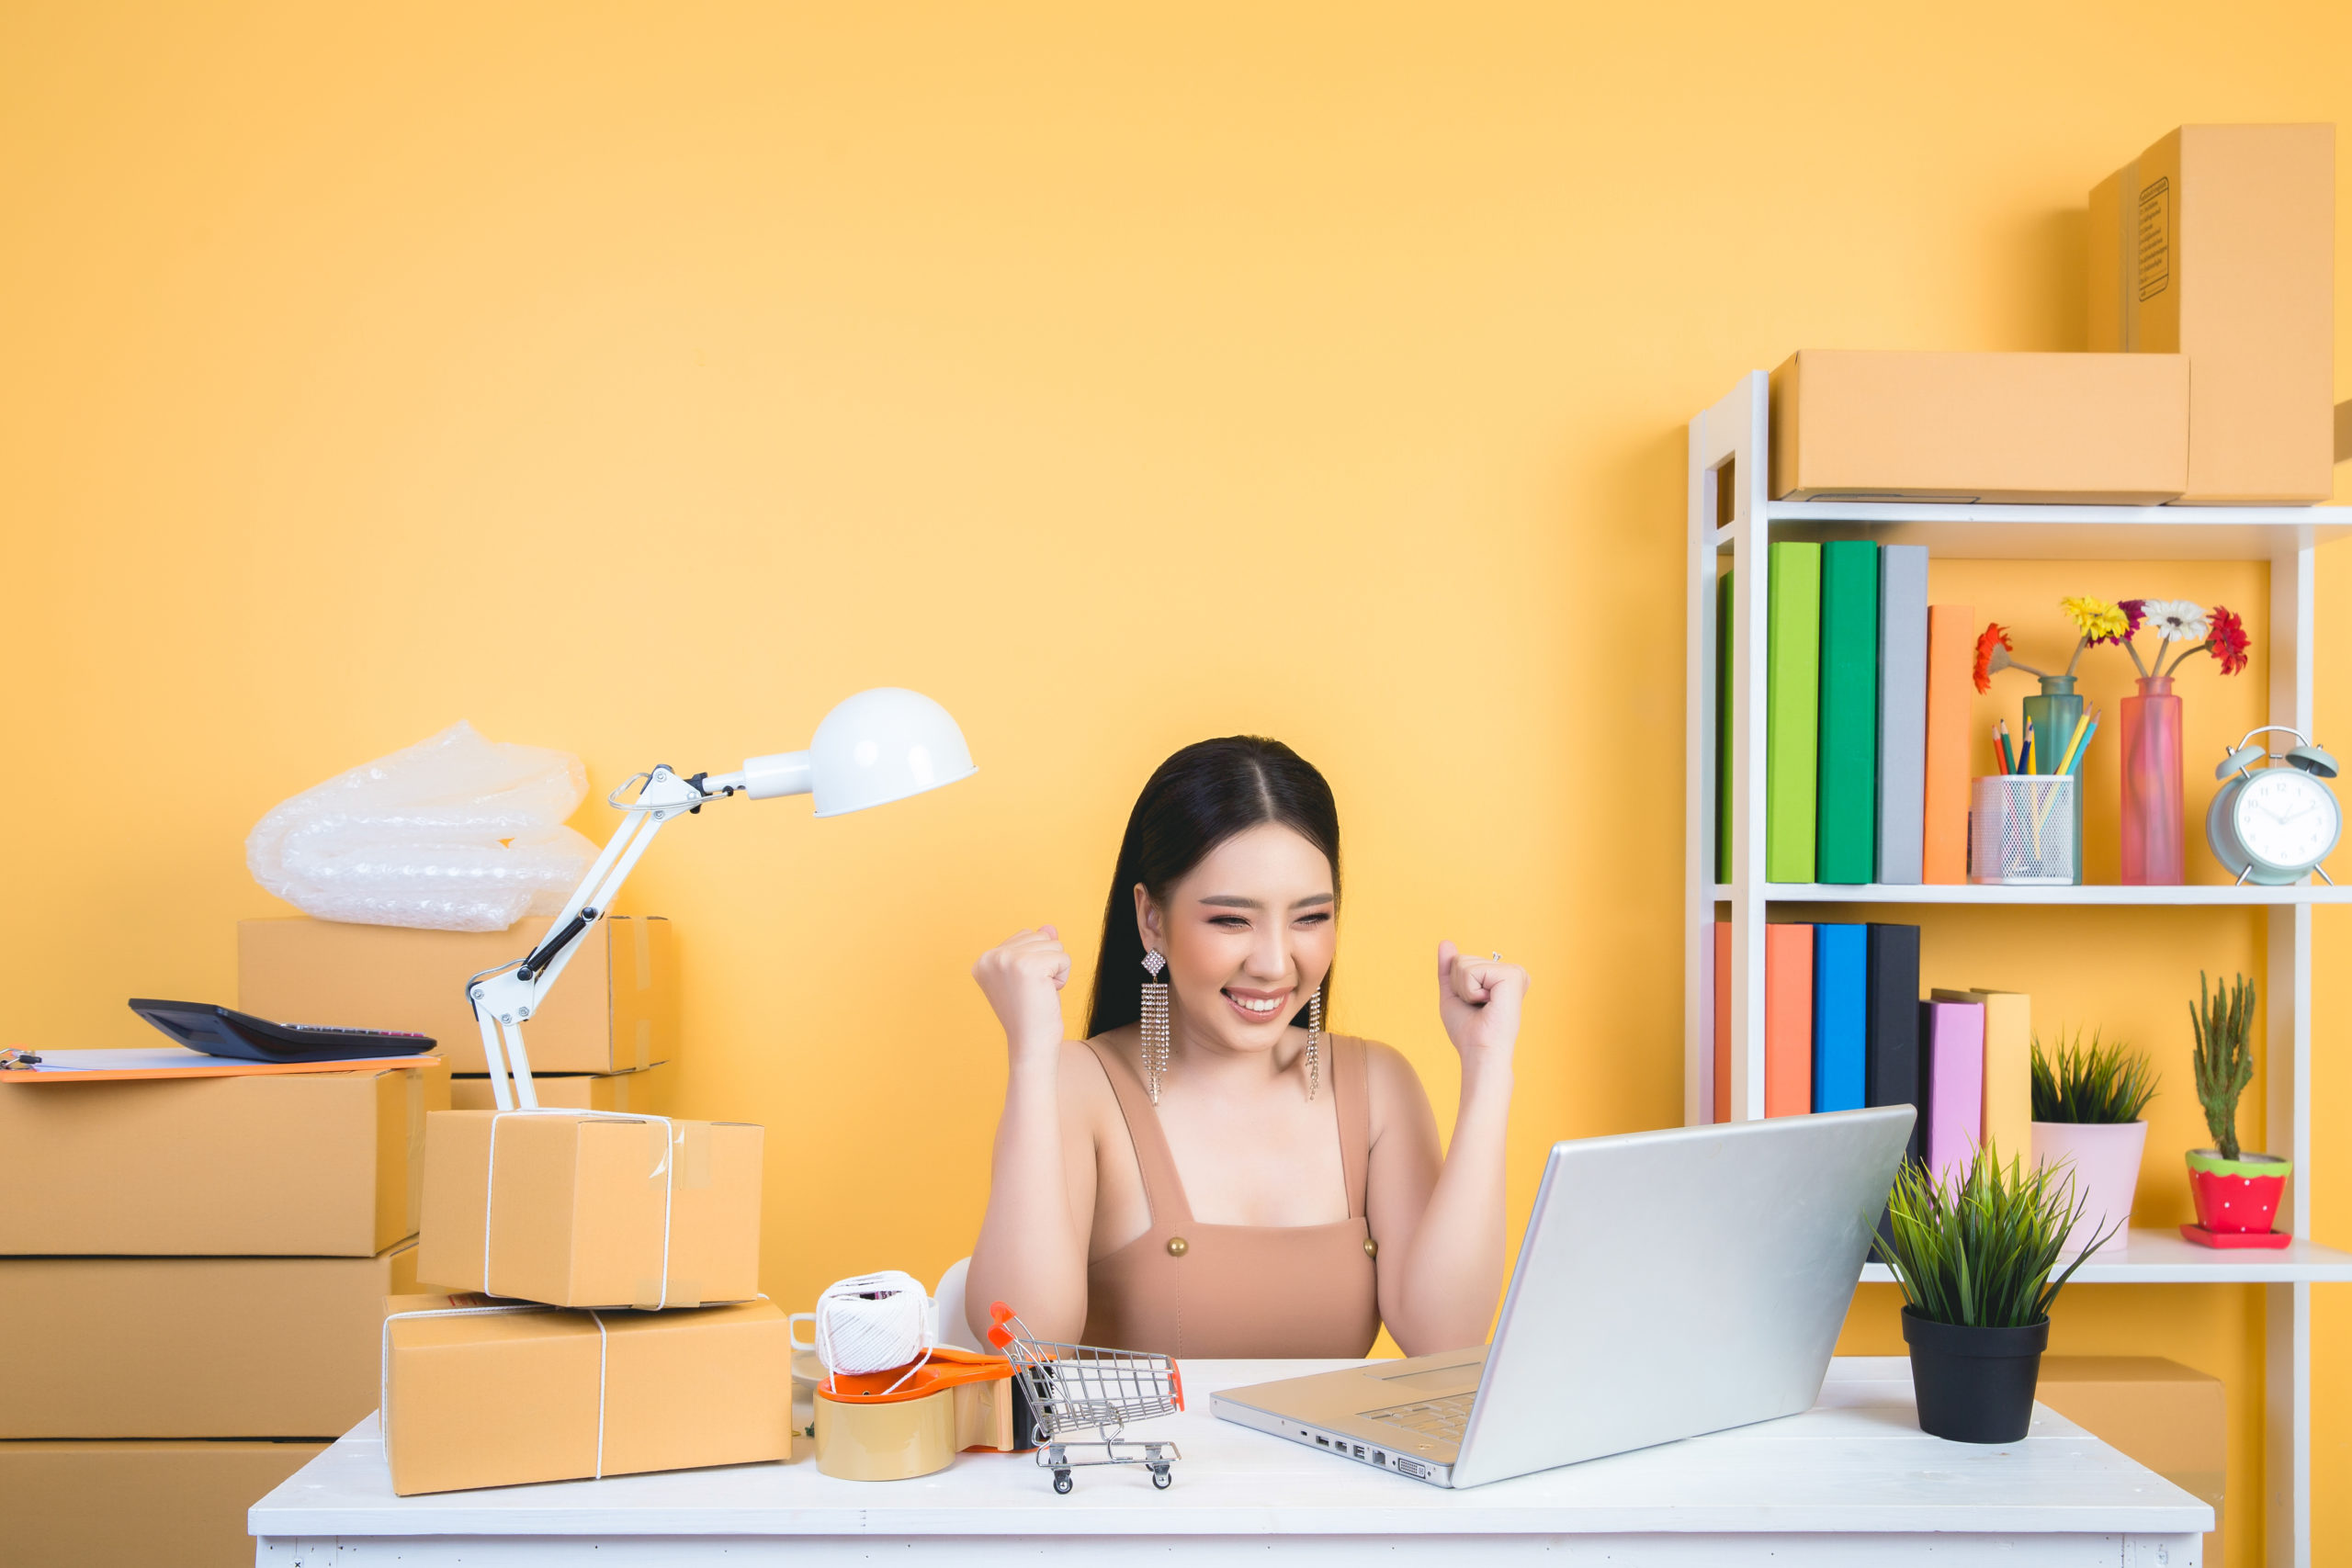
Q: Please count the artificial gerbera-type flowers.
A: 5